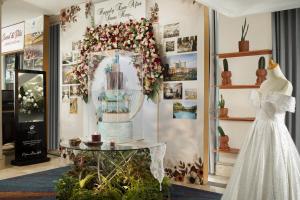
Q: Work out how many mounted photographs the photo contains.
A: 14